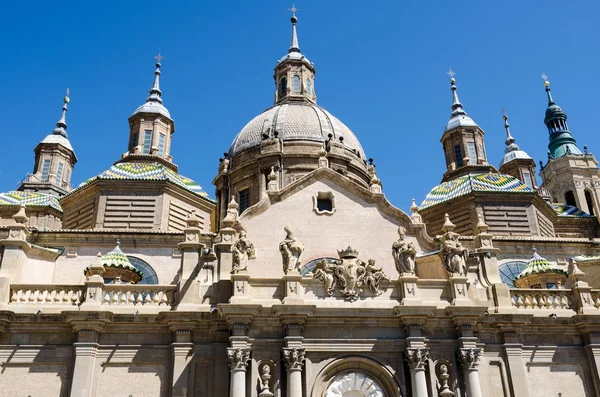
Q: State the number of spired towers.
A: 6